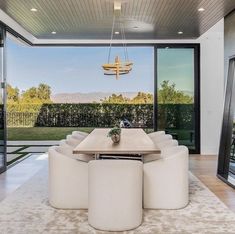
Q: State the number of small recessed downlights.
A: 5